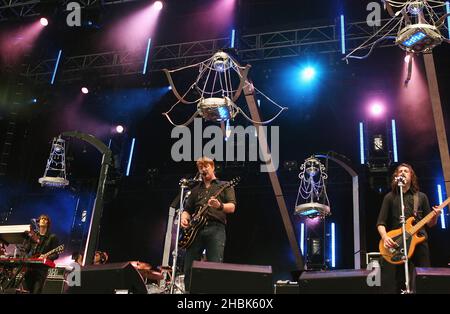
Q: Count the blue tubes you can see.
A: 11